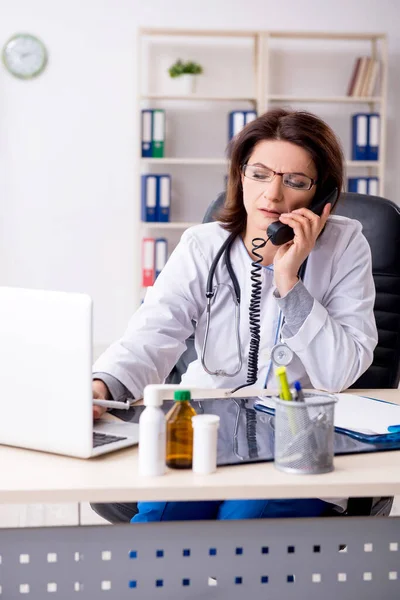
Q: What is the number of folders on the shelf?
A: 12